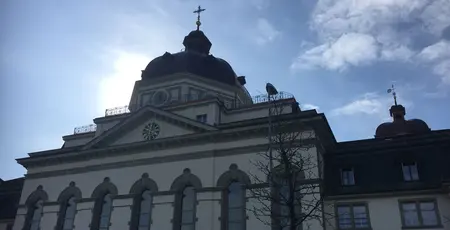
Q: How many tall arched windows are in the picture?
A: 7